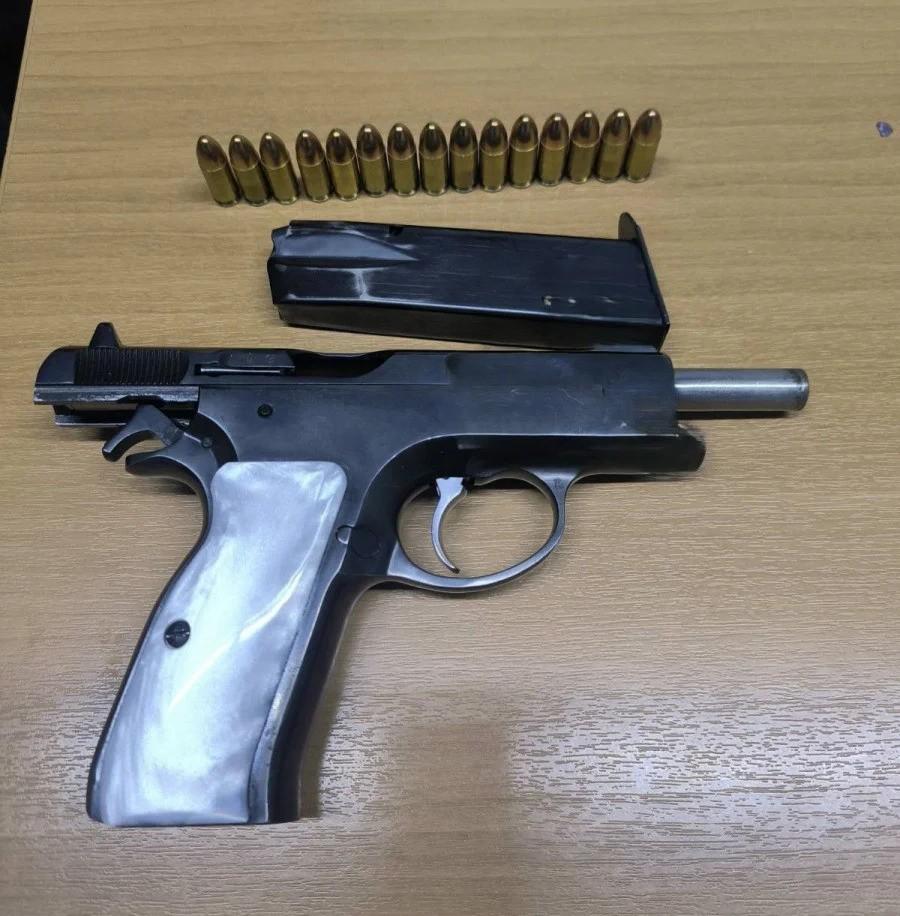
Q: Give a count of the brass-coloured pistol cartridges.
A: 15